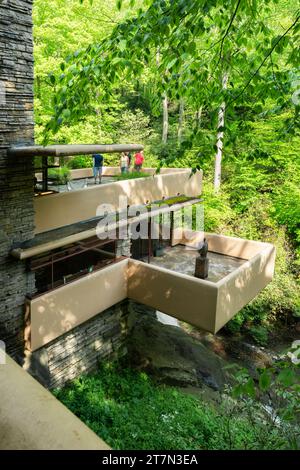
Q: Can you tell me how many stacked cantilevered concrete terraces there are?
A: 2